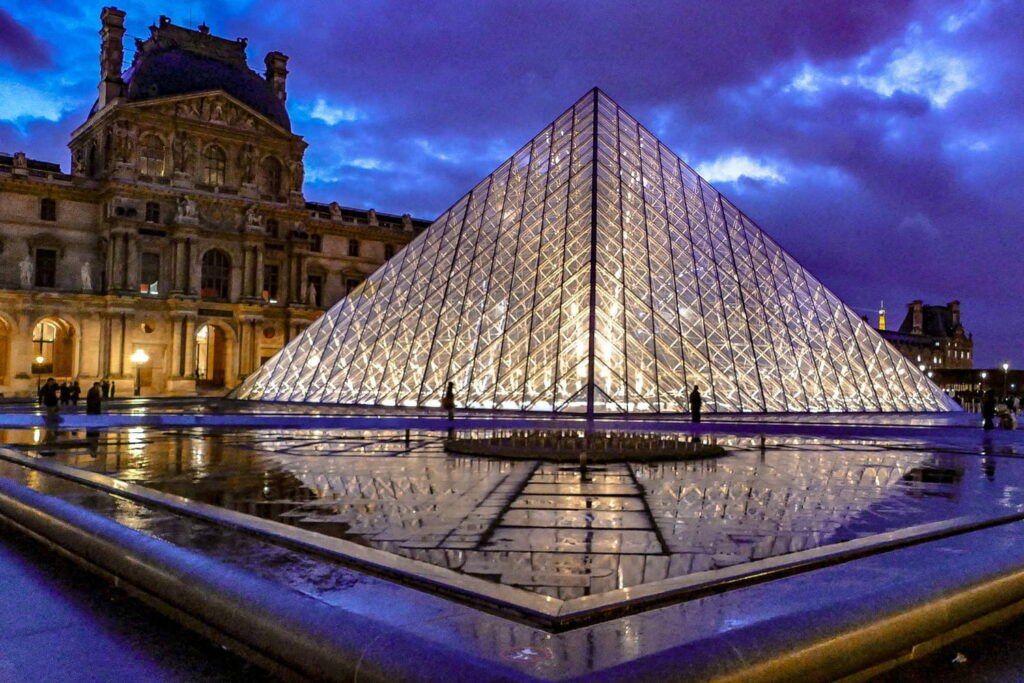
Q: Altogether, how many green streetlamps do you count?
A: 0